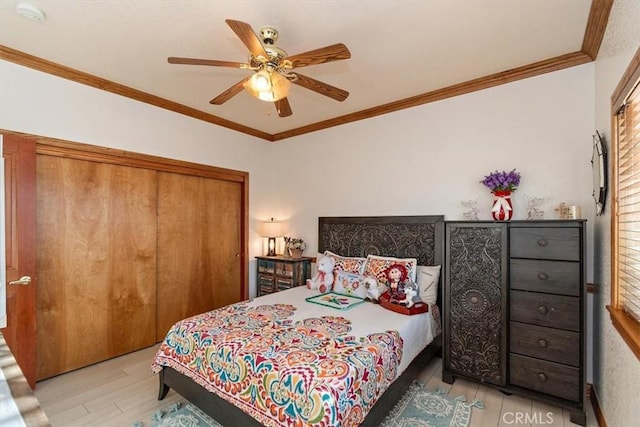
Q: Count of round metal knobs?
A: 5